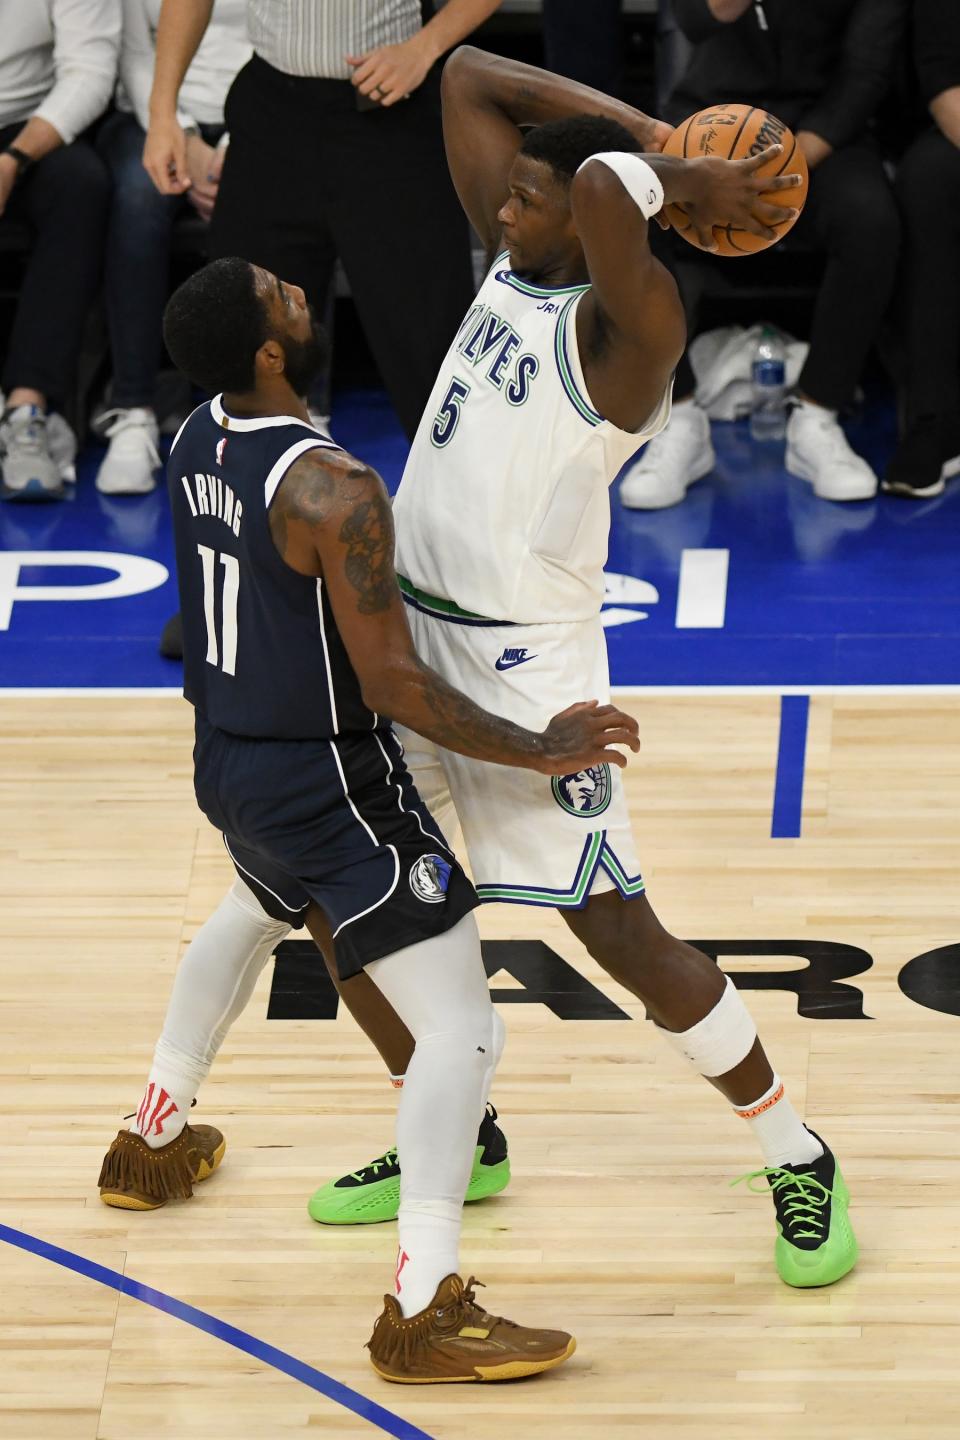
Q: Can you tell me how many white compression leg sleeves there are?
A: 2